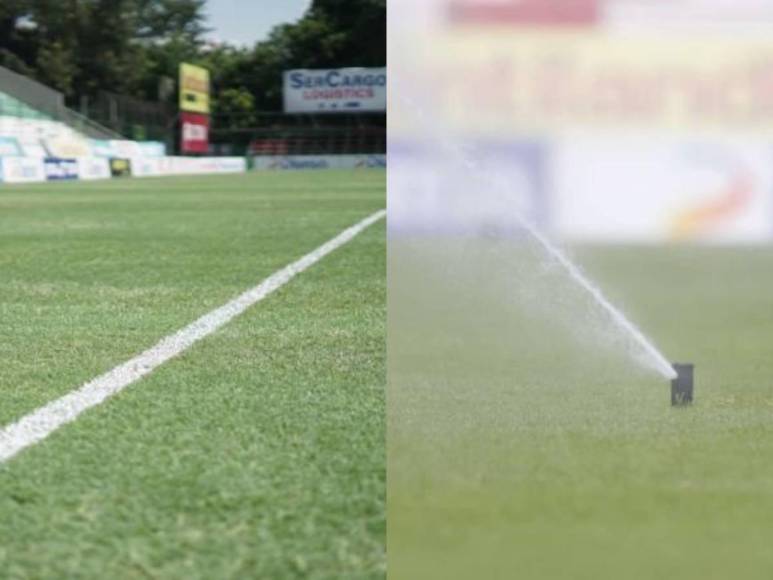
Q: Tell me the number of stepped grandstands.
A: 1